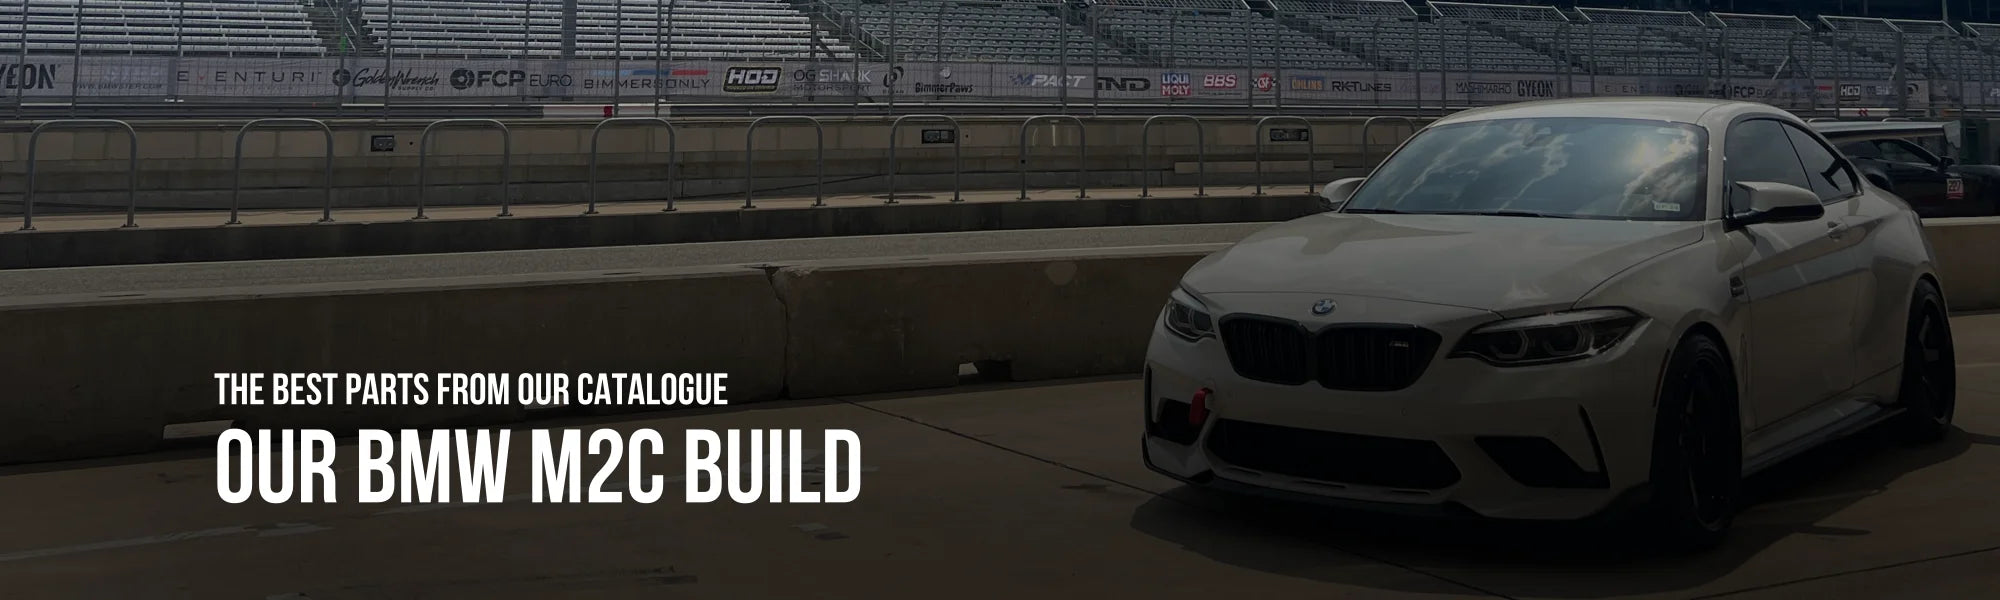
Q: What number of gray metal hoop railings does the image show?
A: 10